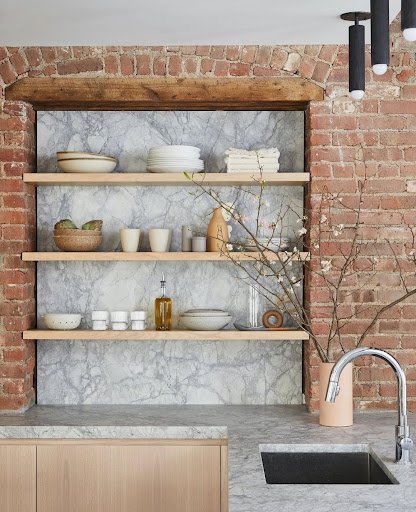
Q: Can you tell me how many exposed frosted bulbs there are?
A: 3